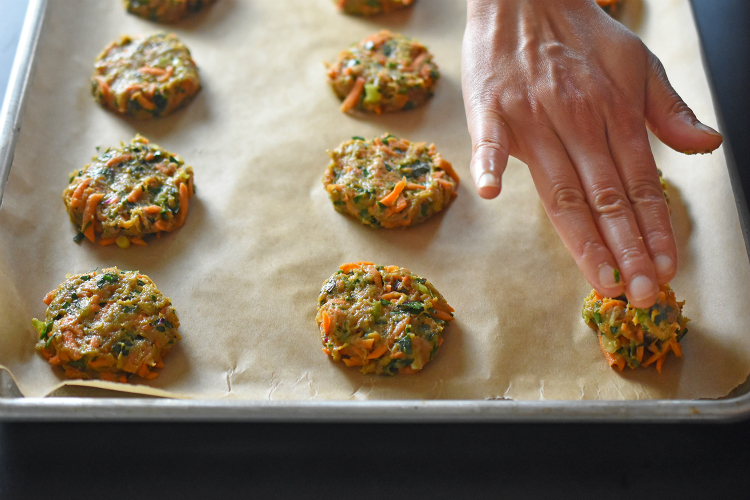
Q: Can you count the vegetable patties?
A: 11